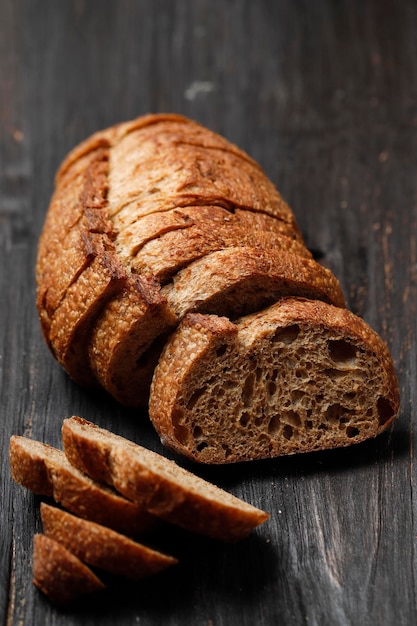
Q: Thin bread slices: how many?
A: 4